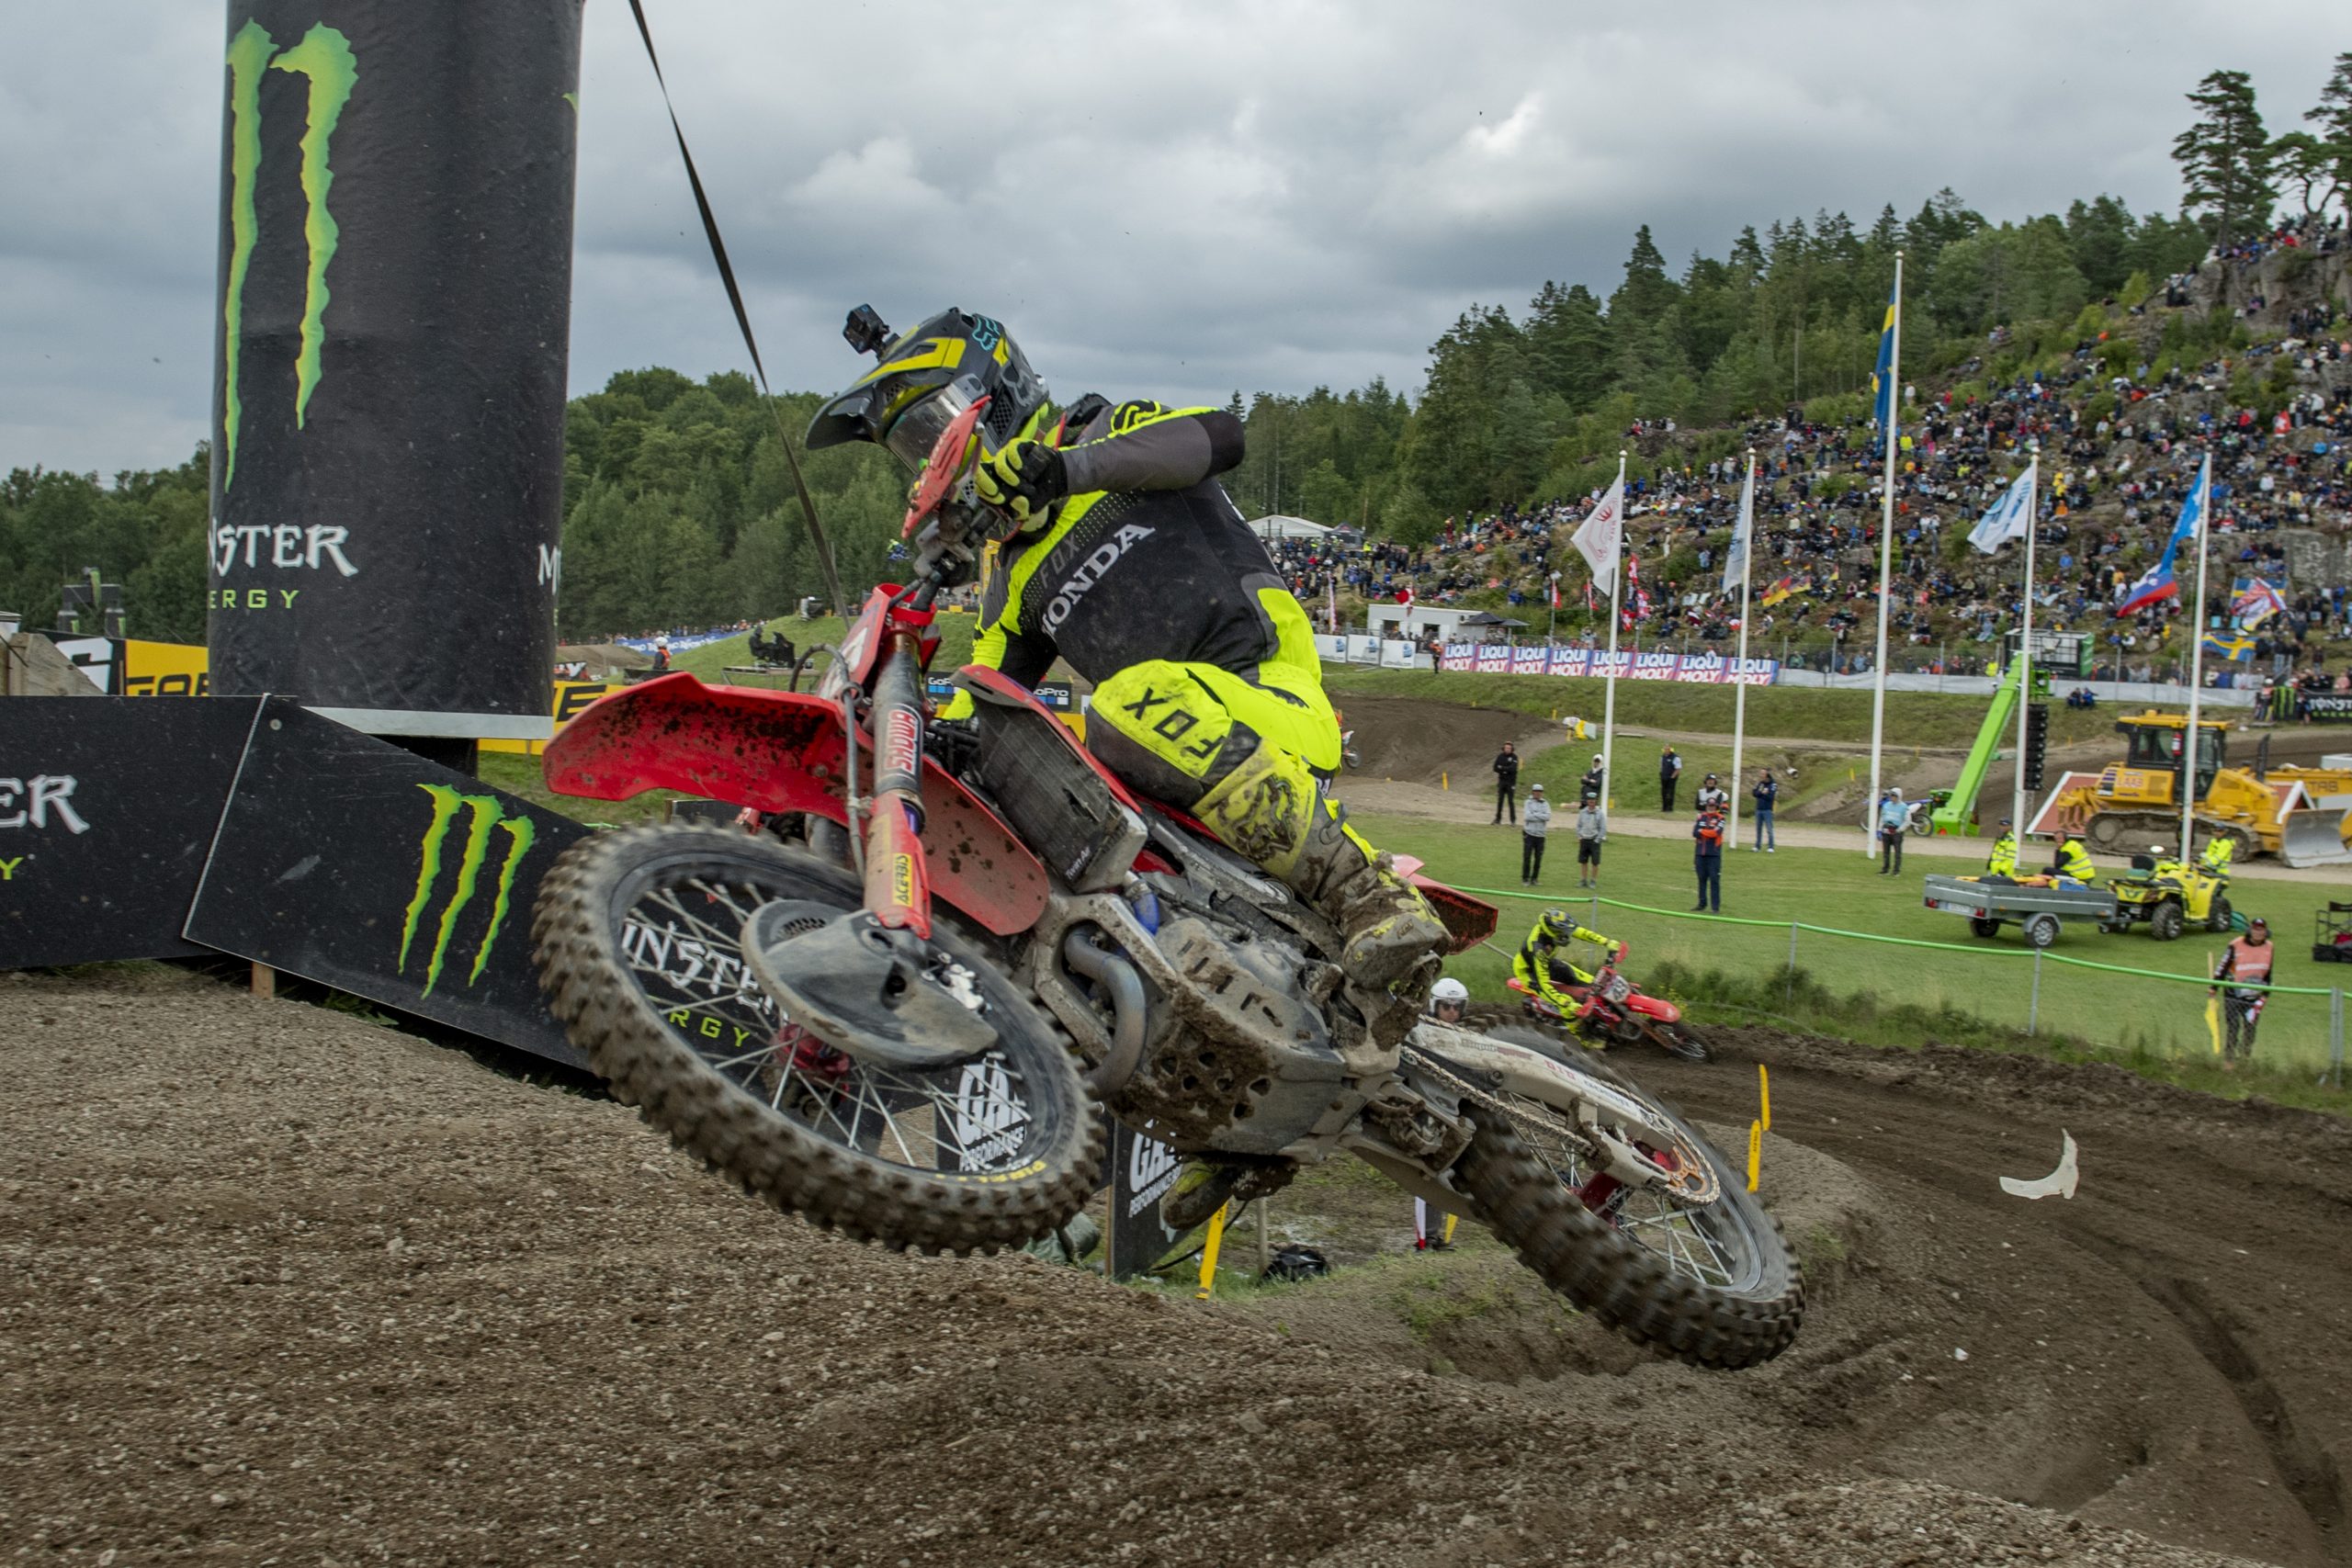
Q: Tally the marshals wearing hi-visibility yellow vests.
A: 3